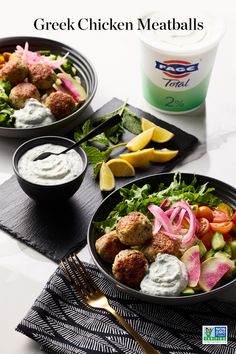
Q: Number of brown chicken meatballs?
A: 8